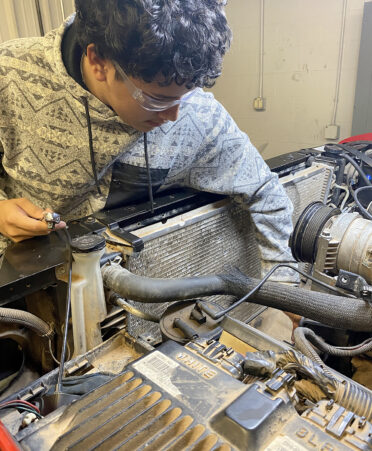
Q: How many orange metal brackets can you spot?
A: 0